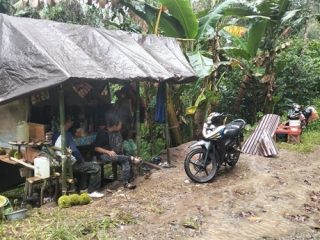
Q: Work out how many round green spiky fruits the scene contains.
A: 3